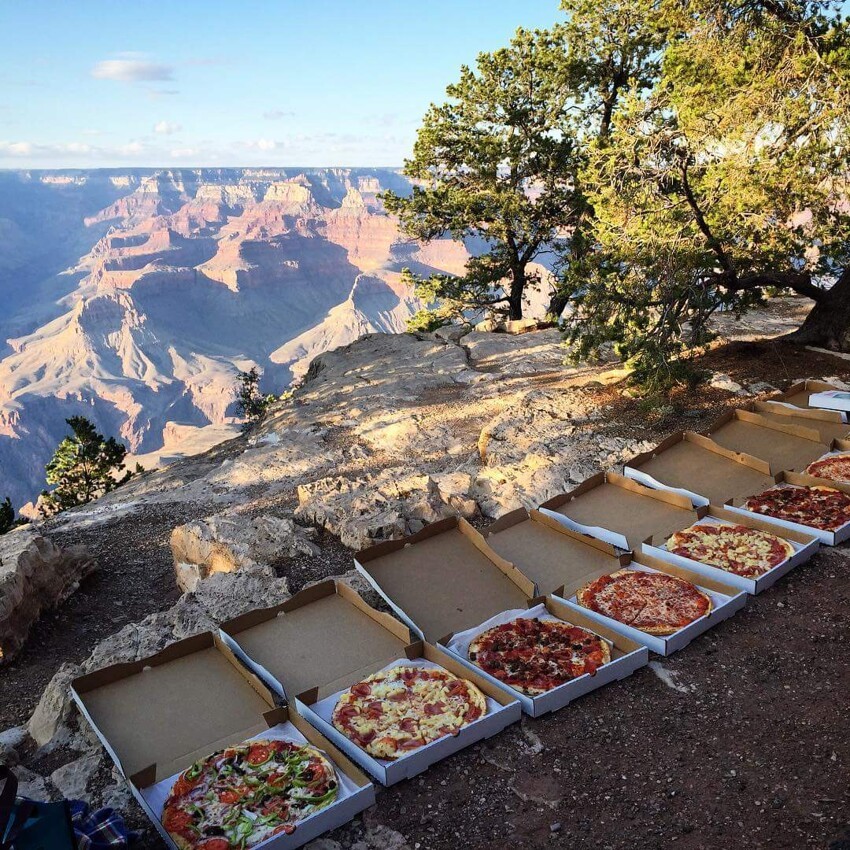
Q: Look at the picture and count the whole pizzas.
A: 6